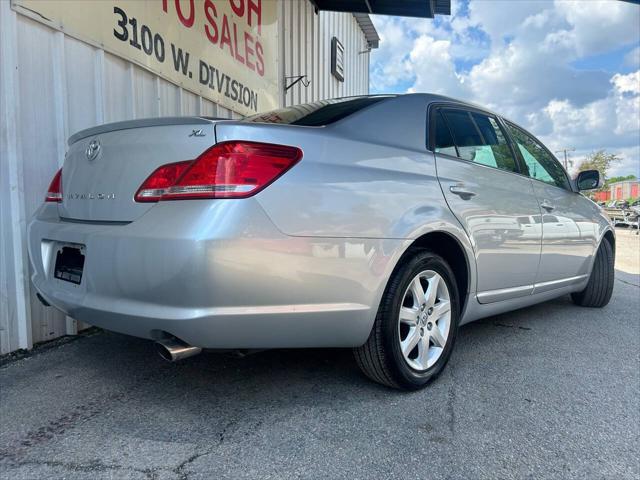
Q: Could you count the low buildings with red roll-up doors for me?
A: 1